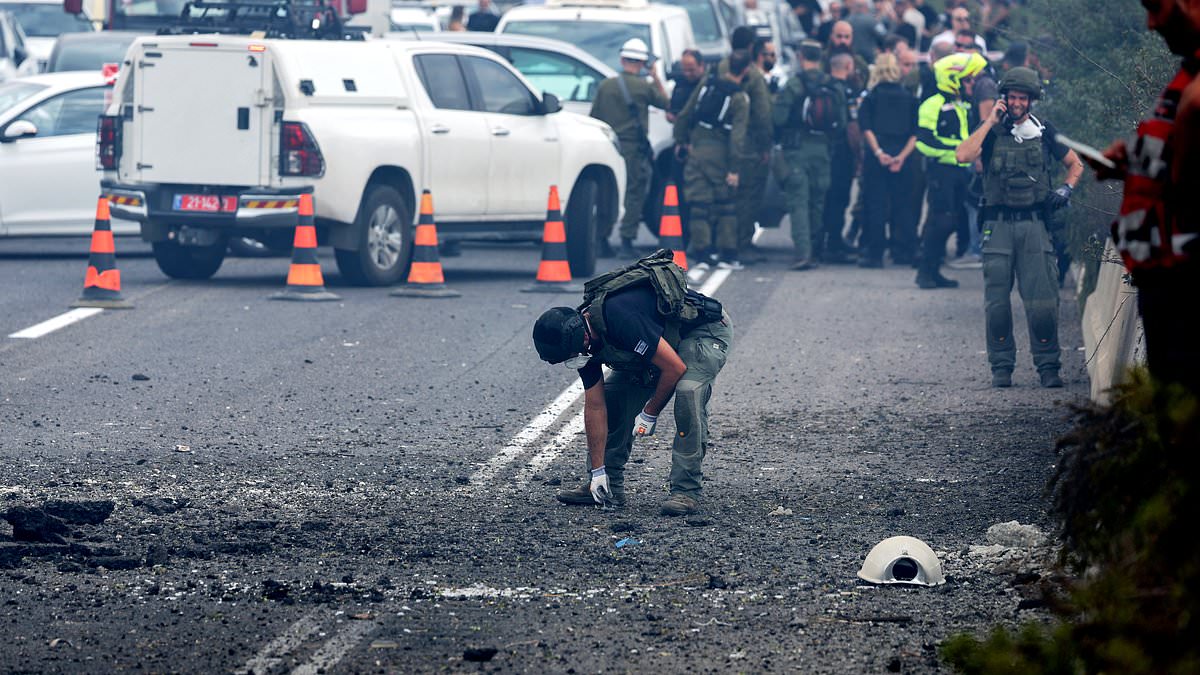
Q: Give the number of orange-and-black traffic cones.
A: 5